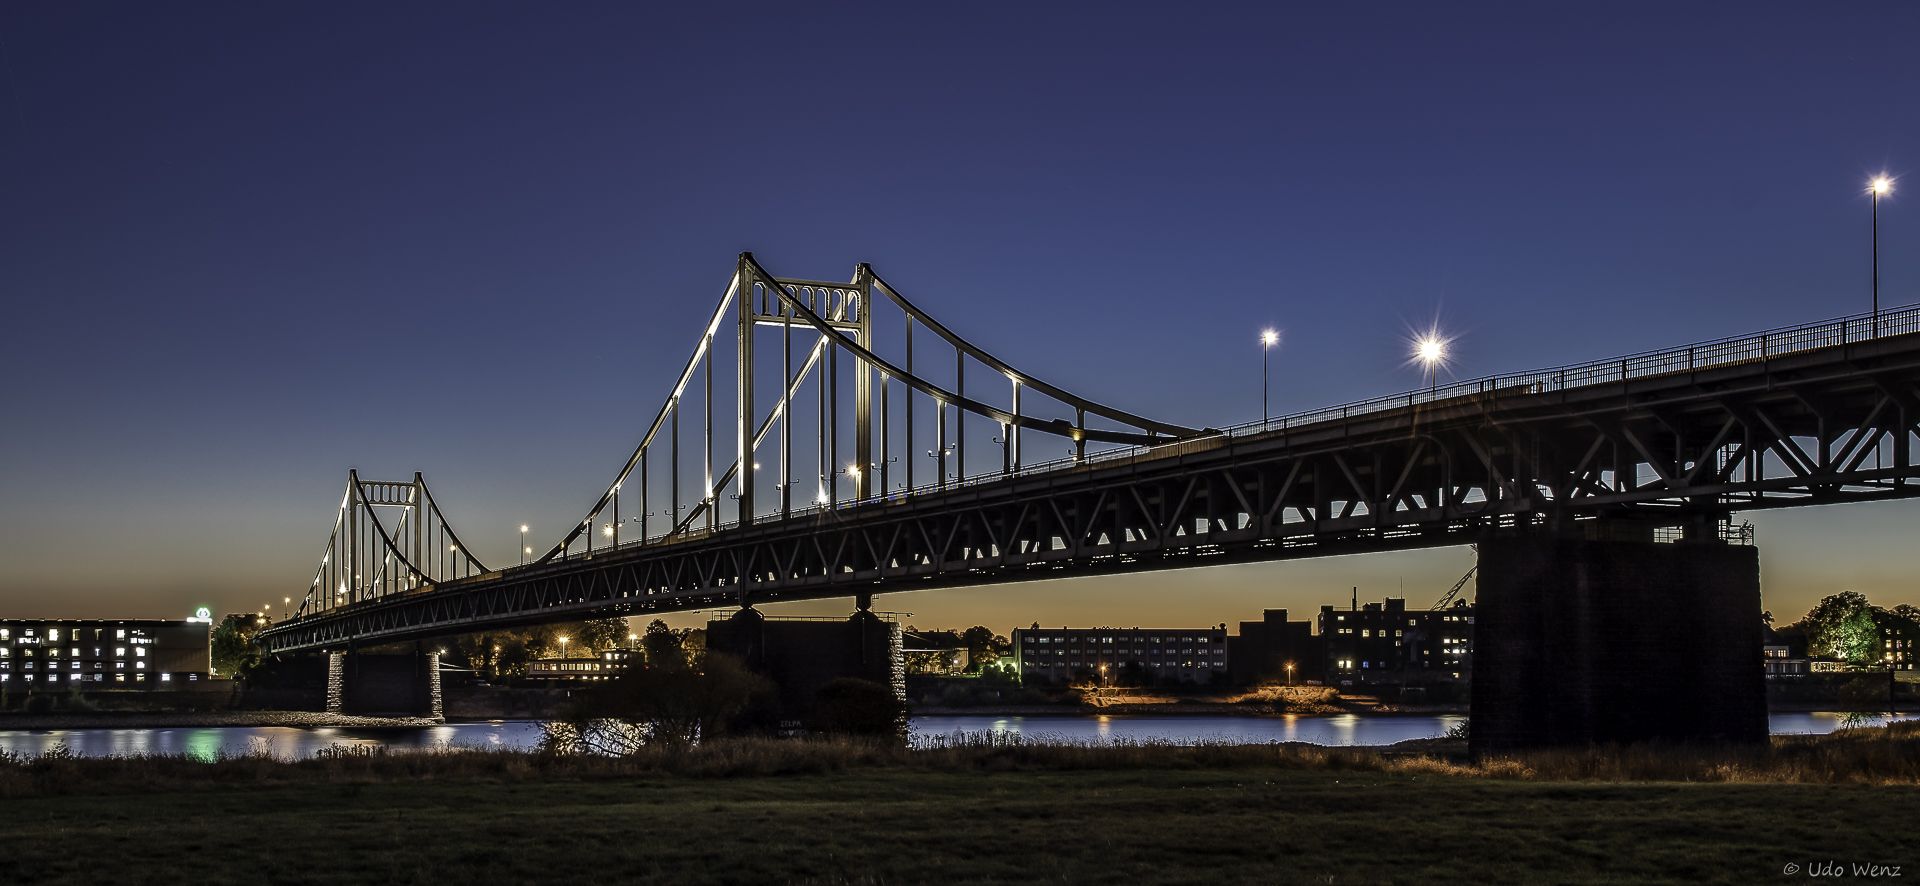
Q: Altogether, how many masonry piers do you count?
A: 3